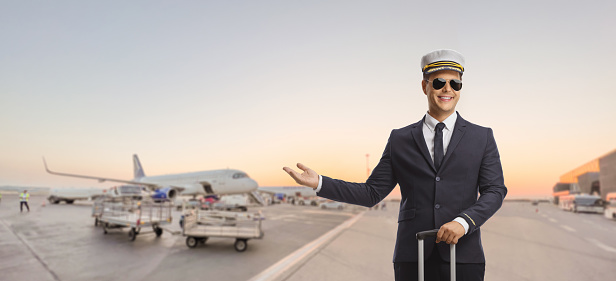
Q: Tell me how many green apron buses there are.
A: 0